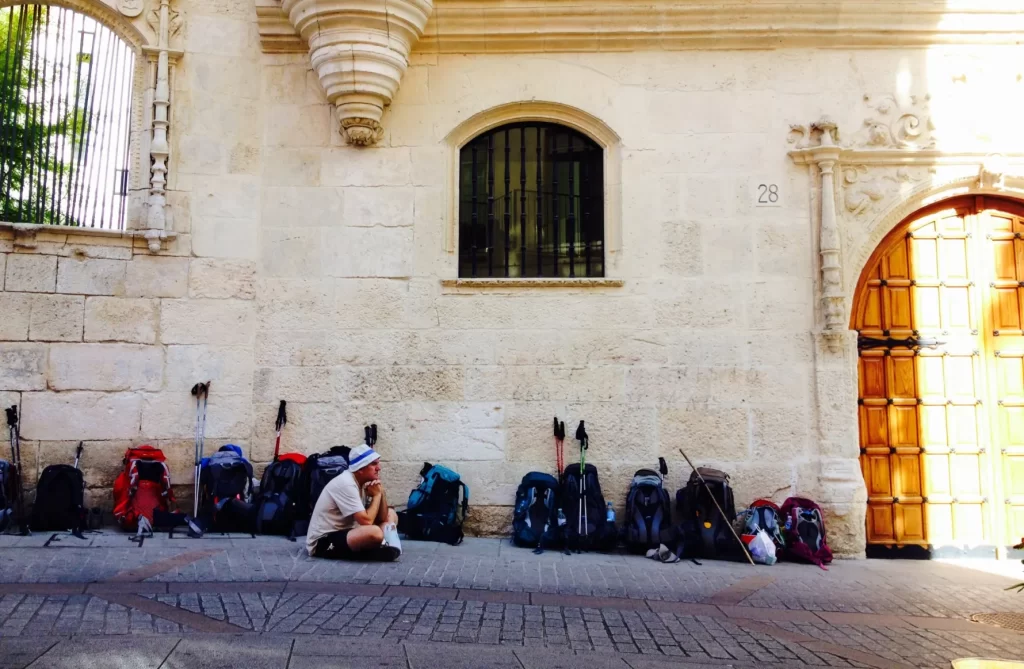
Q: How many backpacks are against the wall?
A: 13